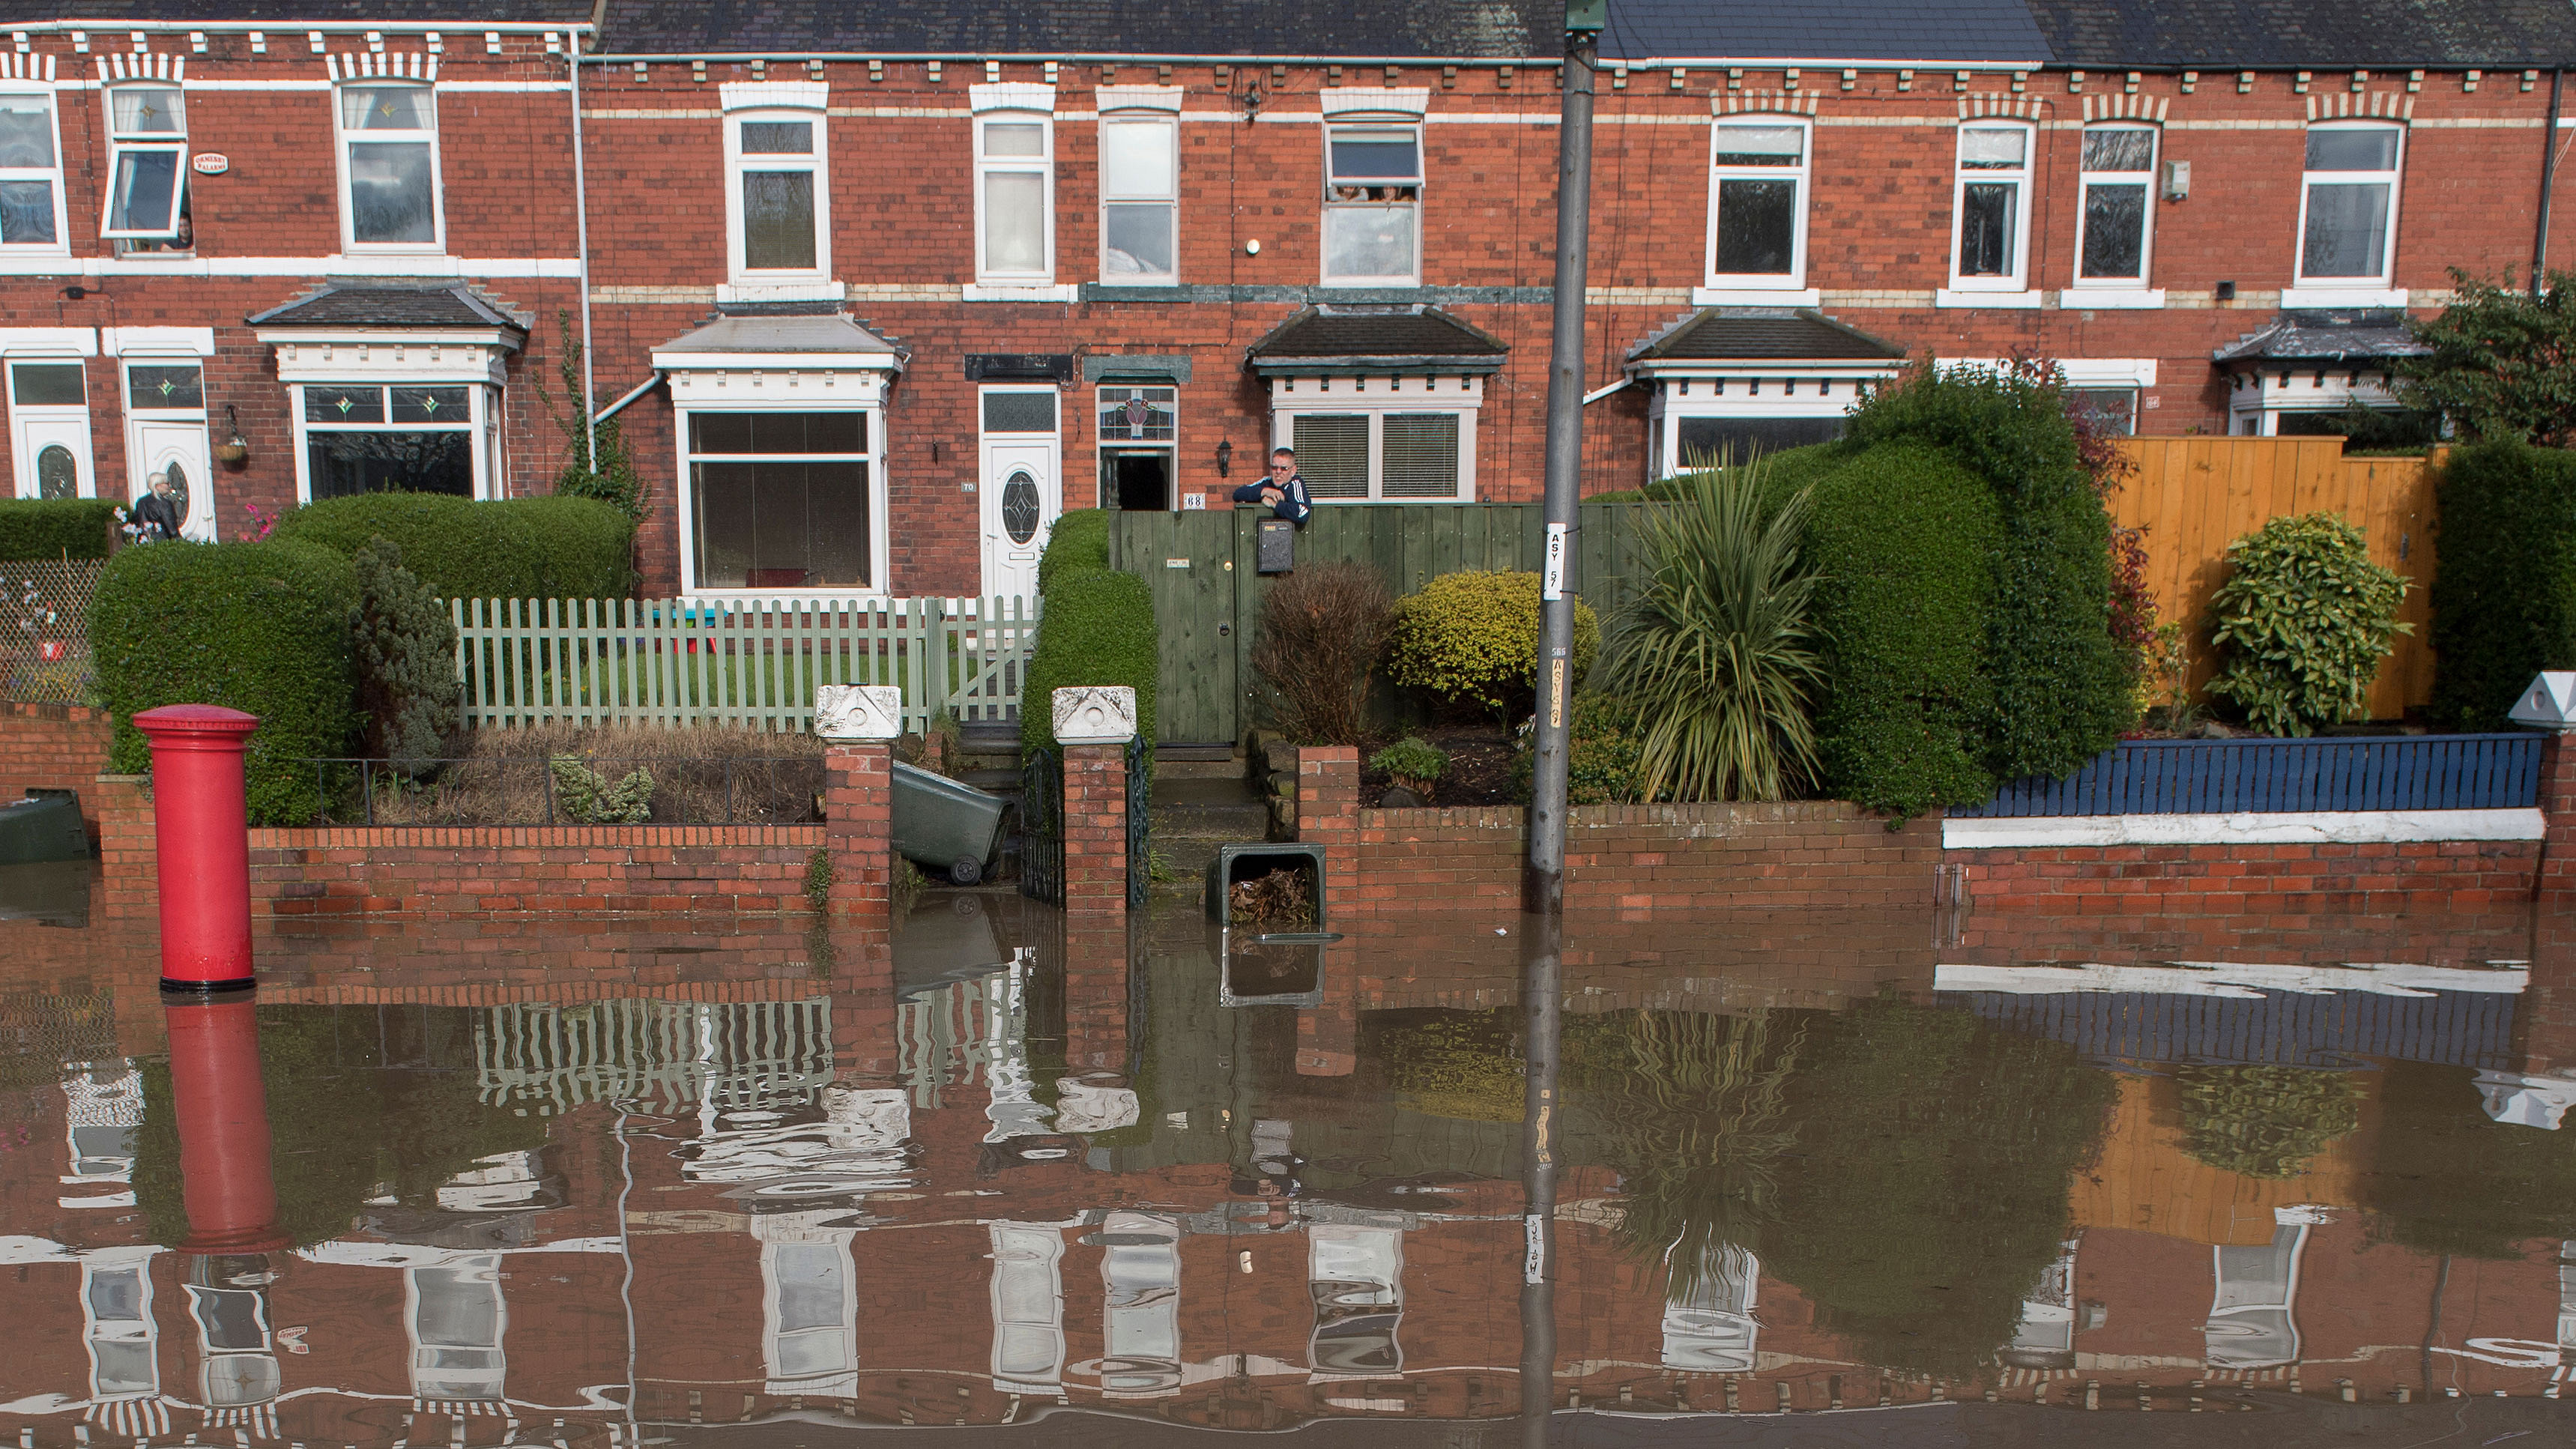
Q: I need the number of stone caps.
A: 3